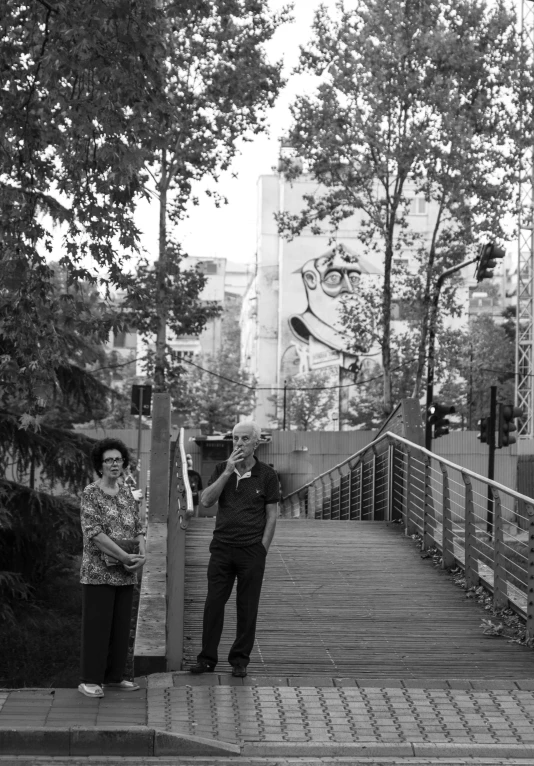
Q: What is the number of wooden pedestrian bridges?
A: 1